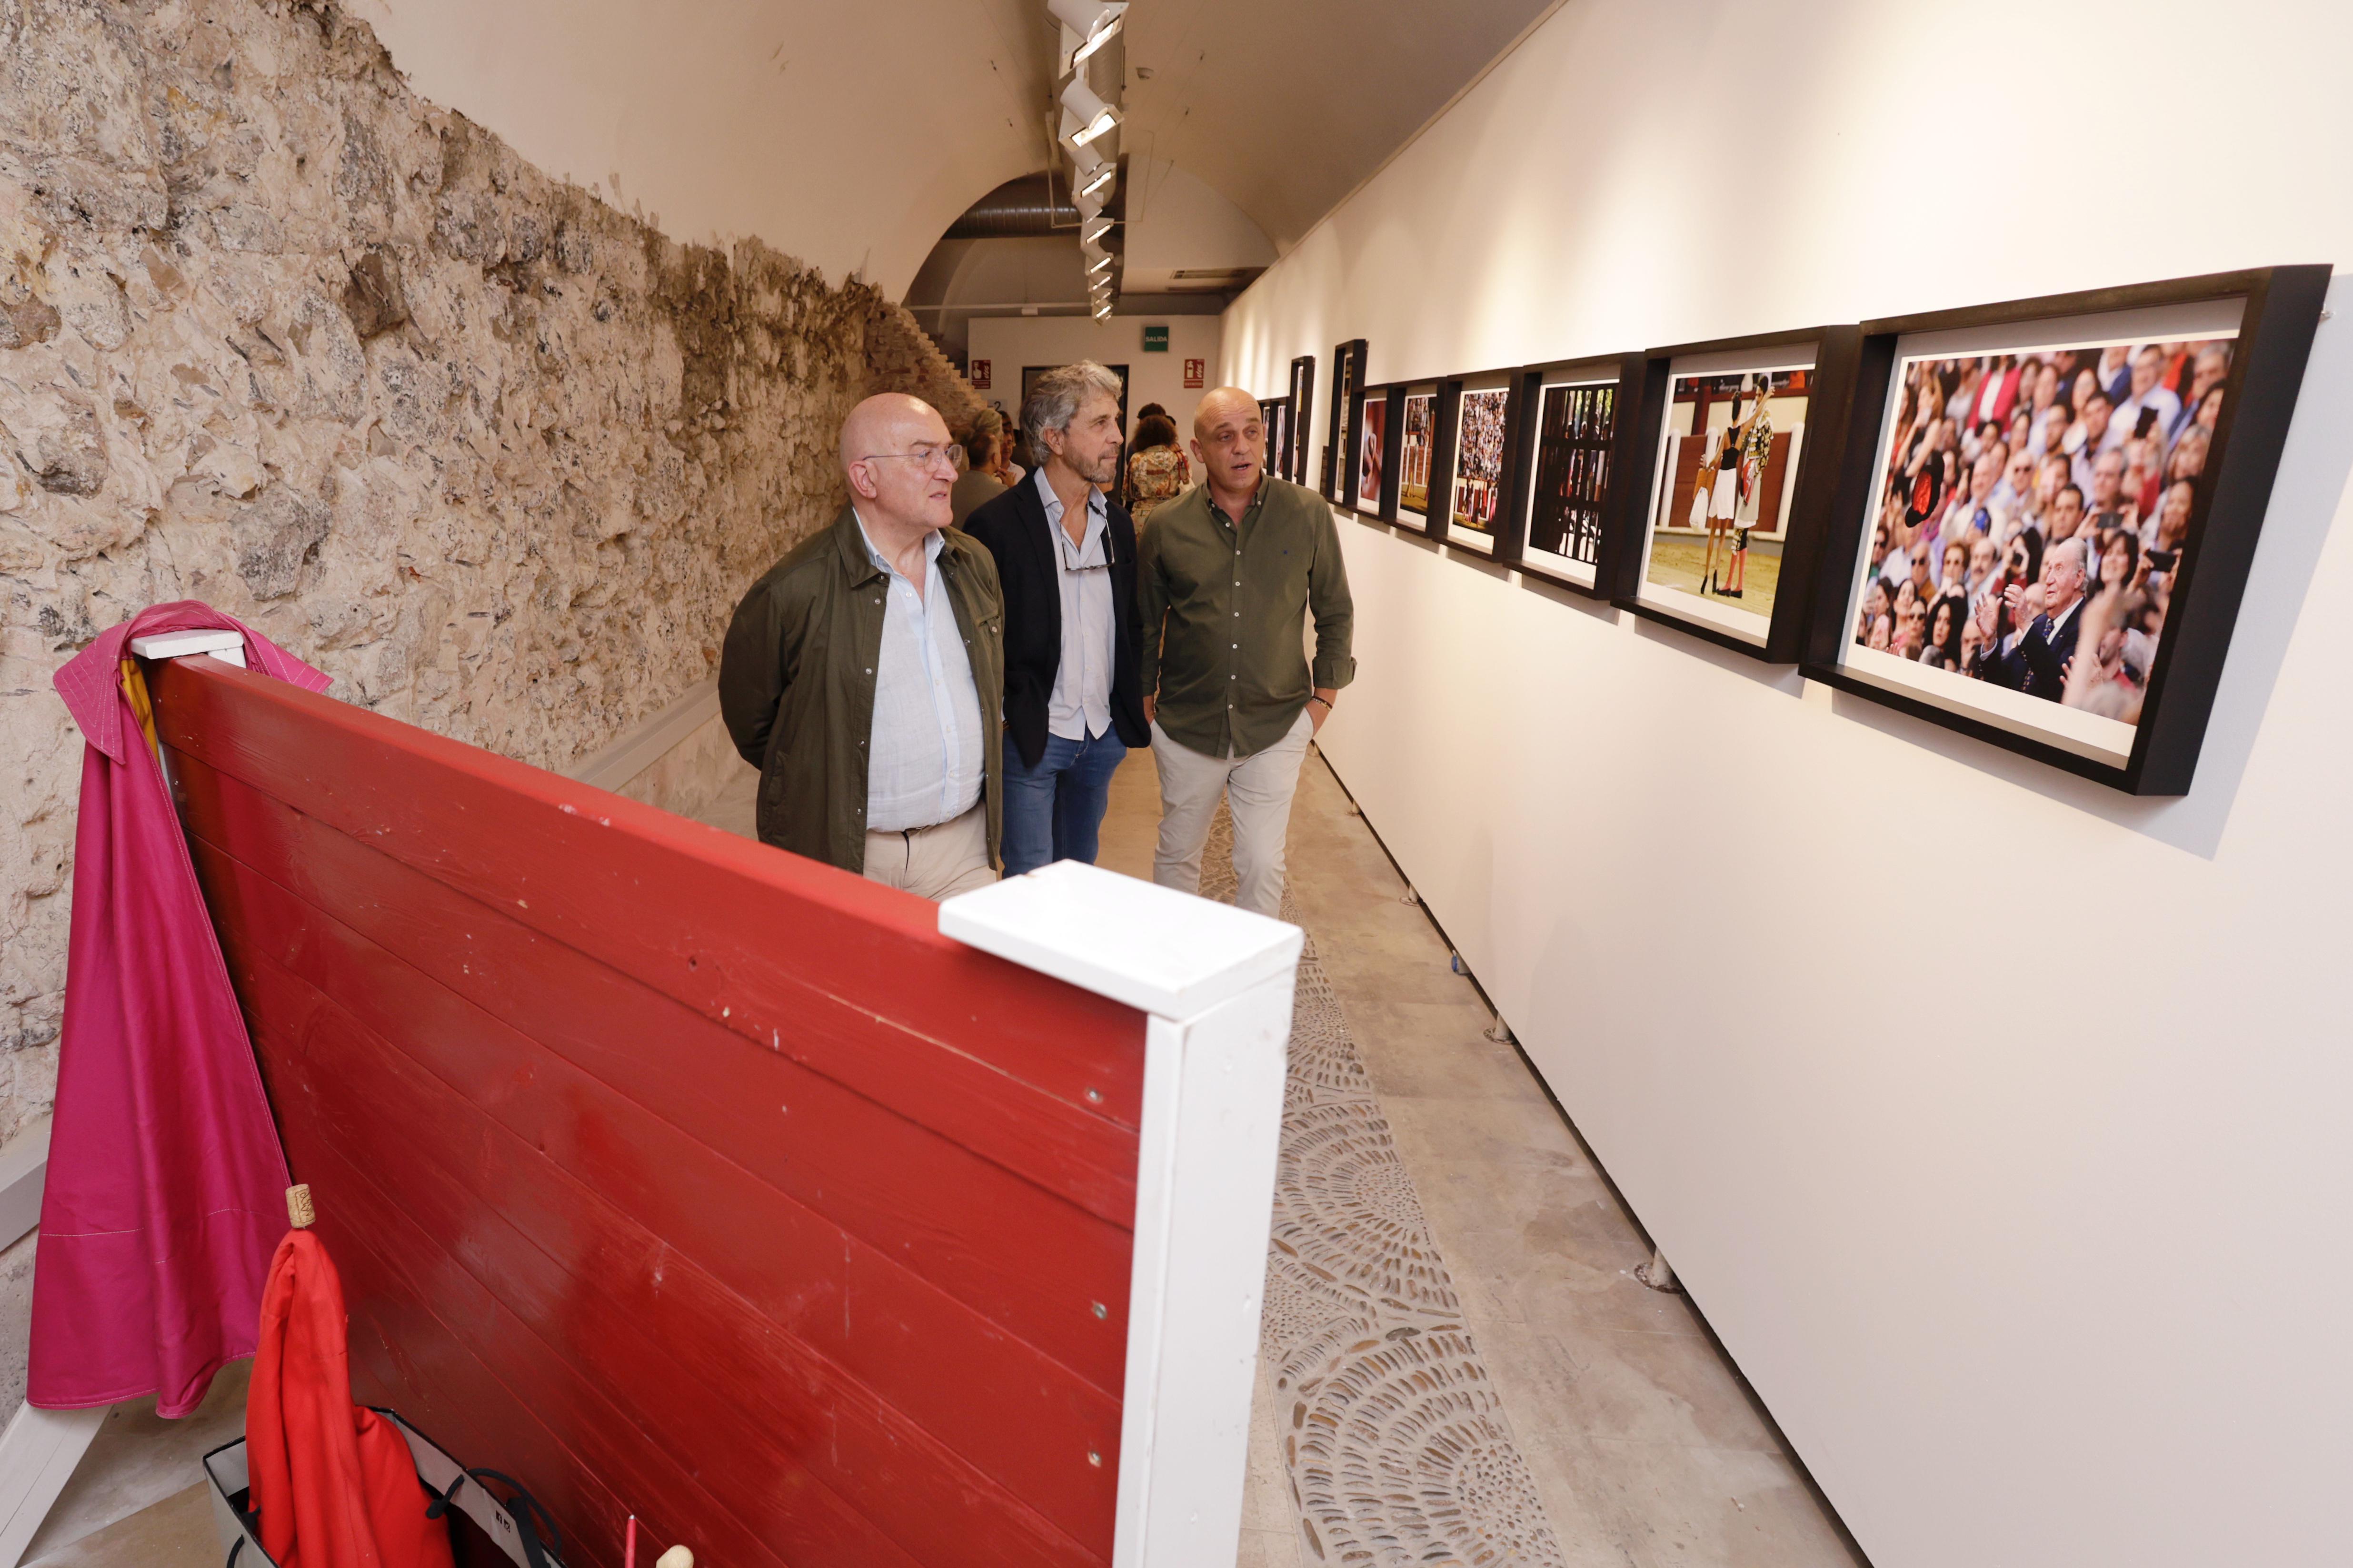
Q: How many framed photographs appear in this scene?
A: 10